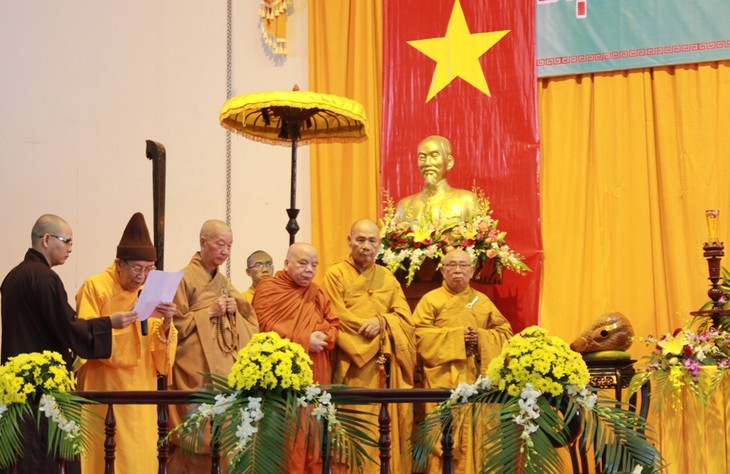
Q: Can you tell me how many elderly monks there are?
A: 5